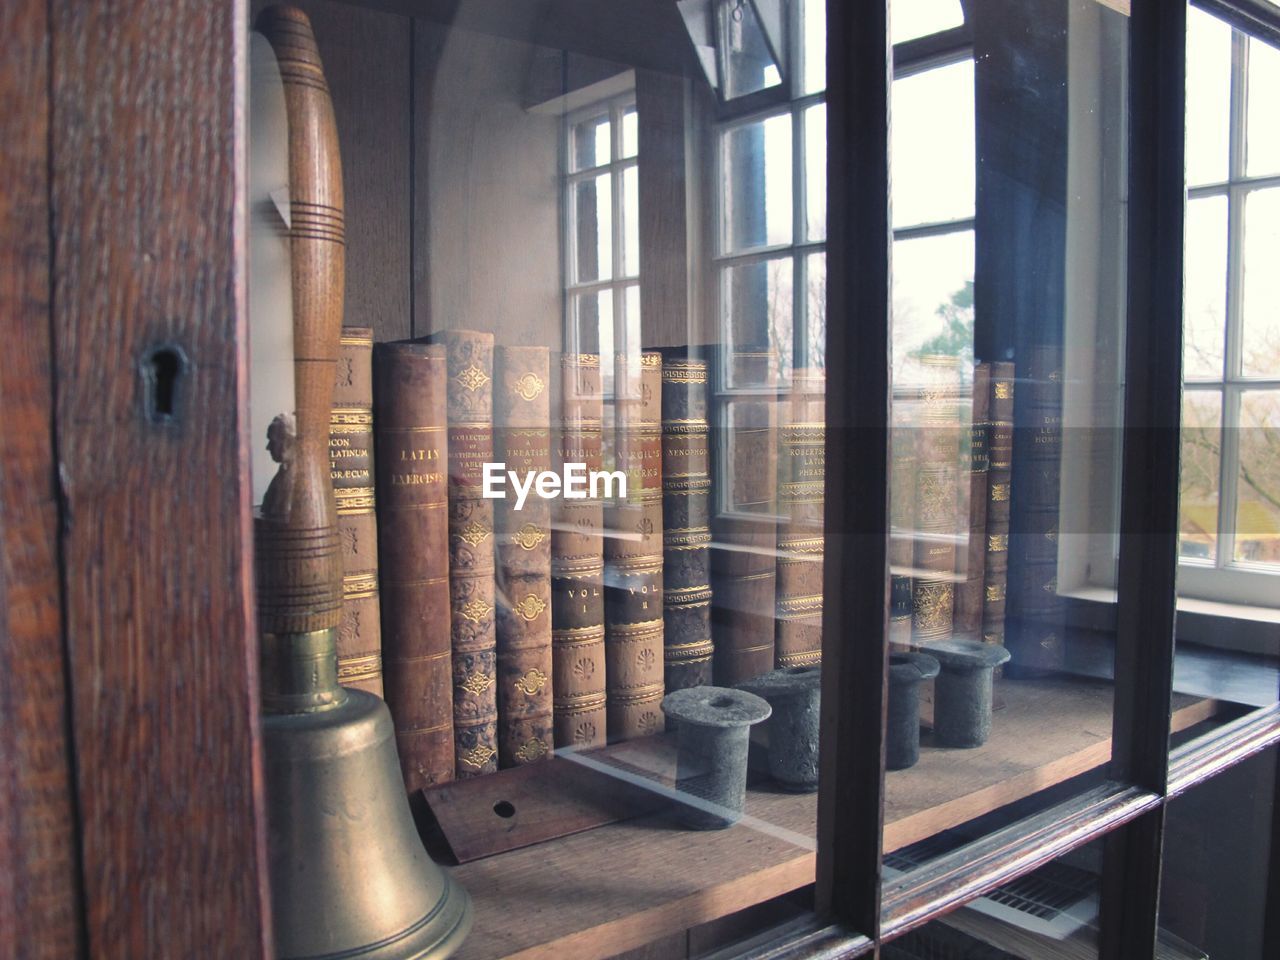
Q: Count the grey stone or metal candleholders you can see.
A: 4